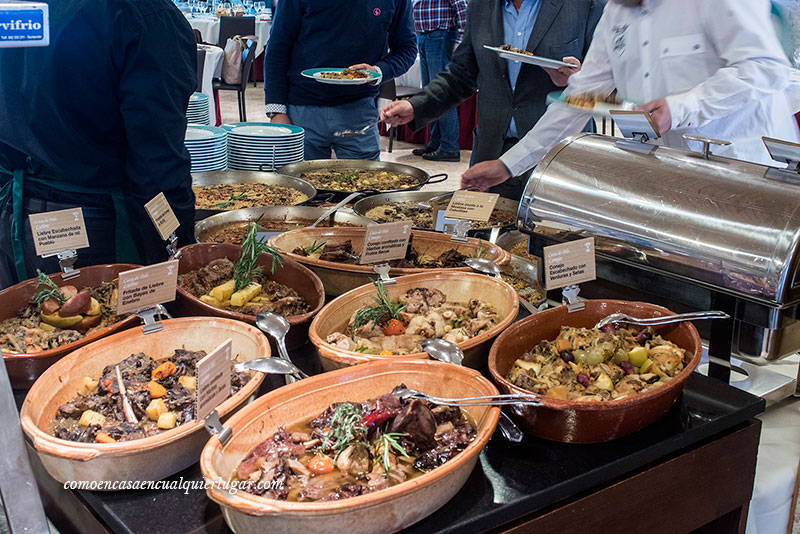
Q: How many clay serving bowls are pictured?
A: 7